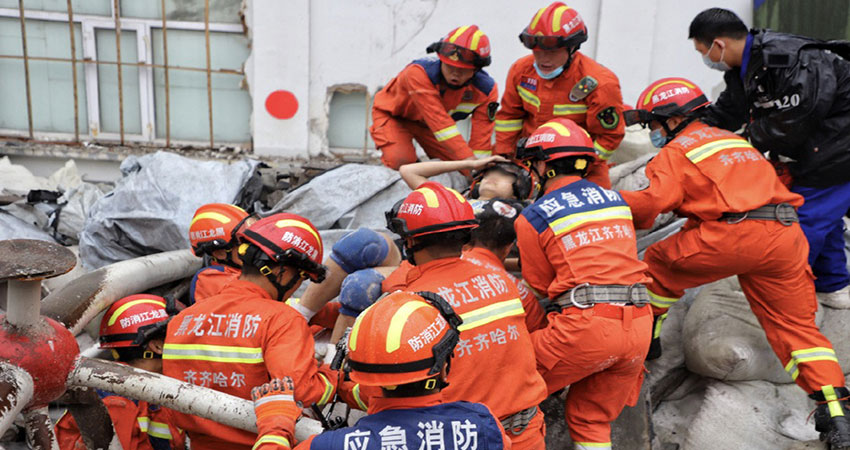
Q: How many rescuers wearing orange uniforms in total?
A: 10